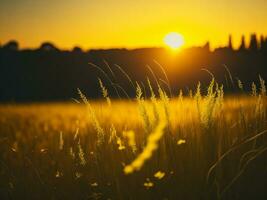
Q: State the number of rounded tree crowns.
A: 3